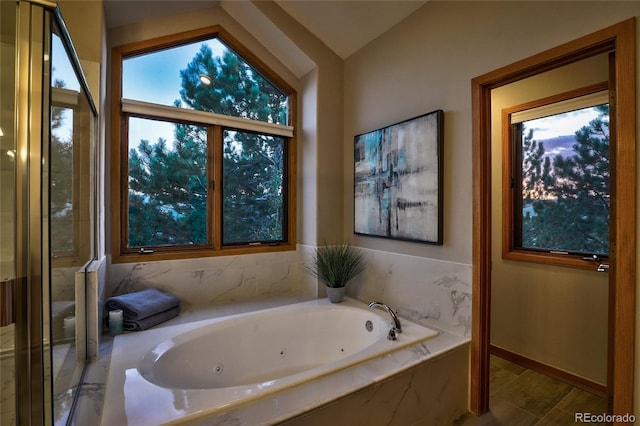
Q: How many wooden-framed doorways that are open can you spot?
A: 1